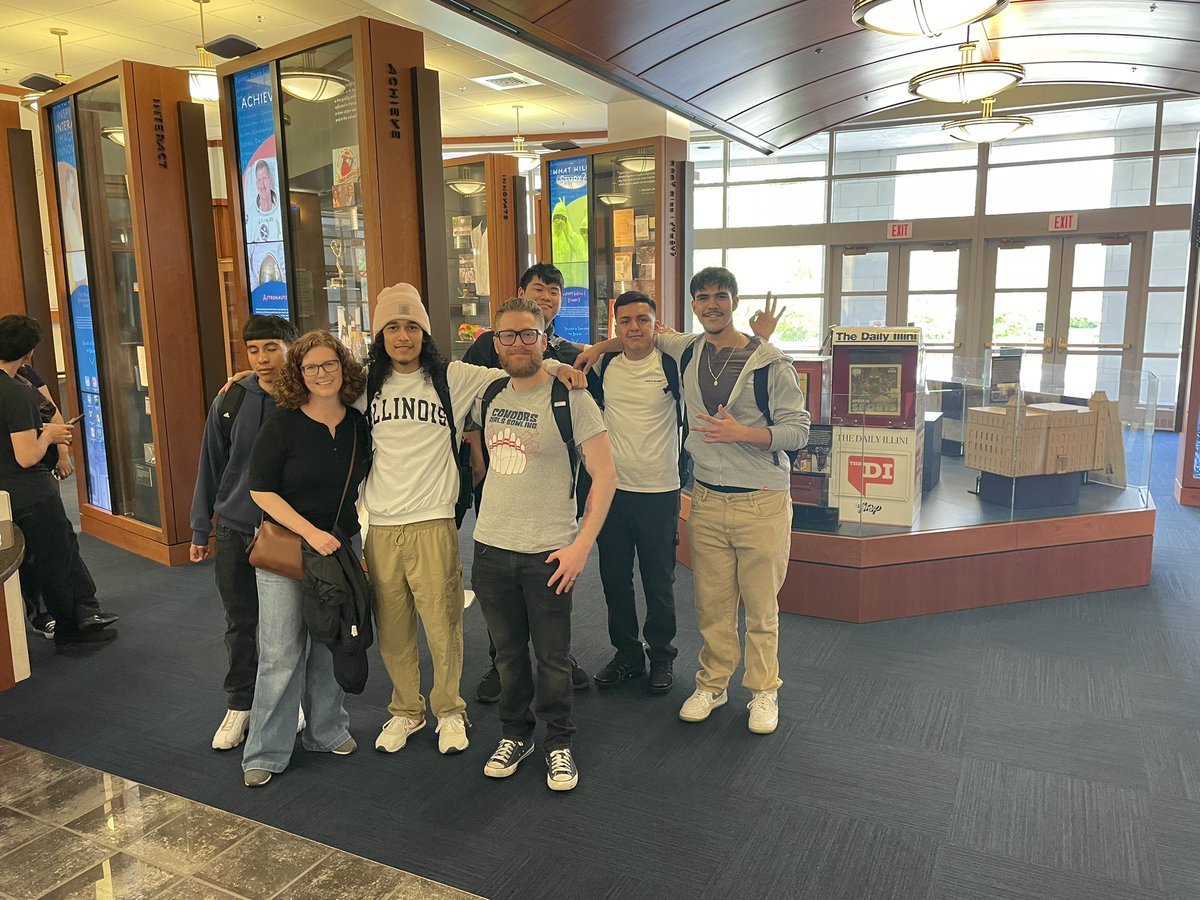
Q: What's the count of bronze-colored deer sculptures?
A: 0